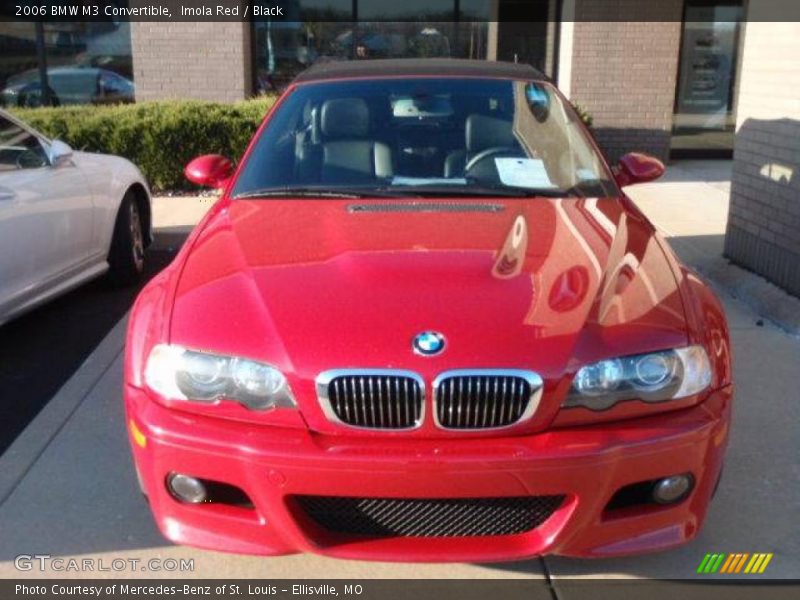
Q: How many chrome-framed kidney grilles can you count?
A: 2